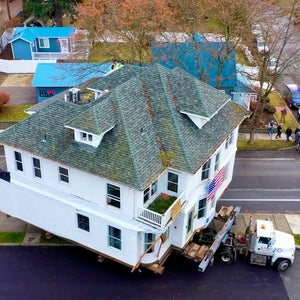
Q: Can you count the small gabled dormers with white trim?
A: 2